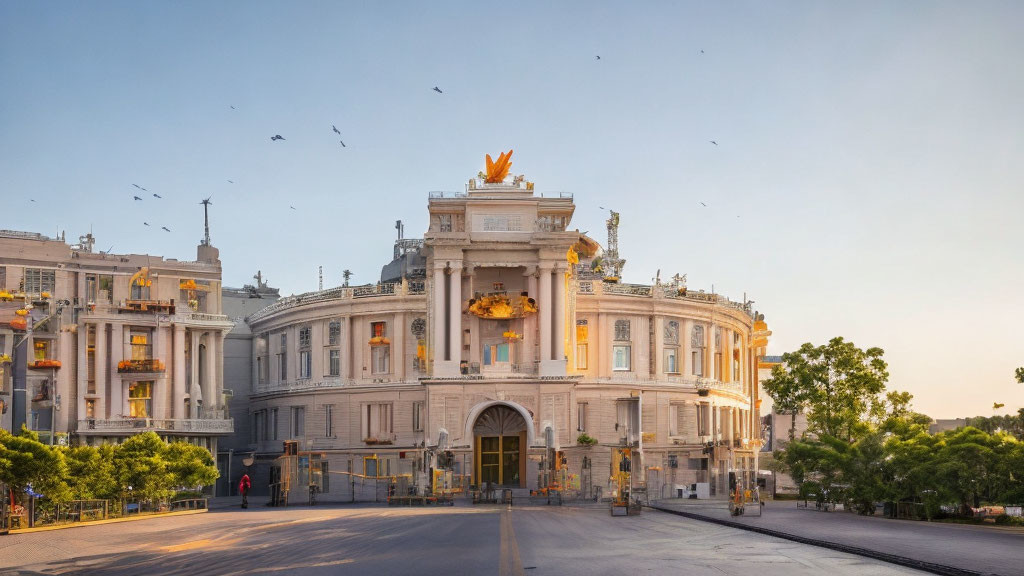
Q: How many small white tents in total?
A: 0